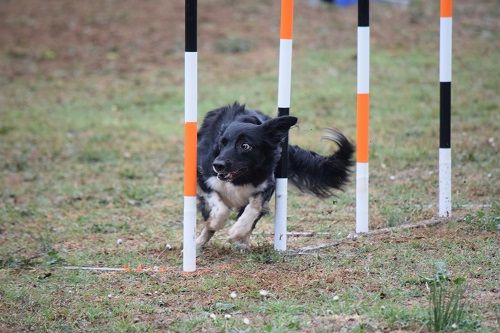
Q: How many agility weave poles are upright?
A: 4